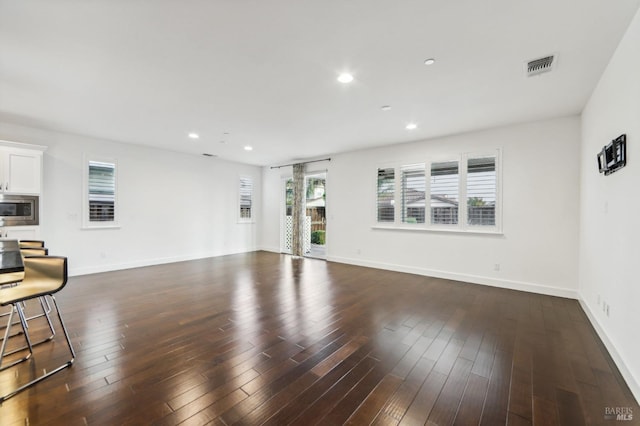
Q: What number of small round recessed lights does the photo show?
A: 4